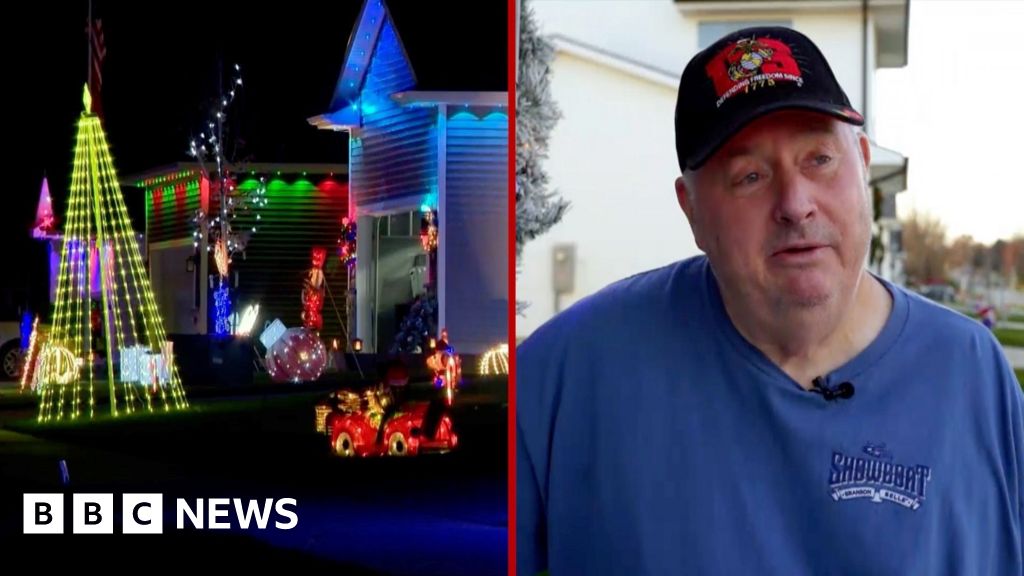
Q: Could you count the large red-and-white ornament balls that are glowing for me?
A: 1